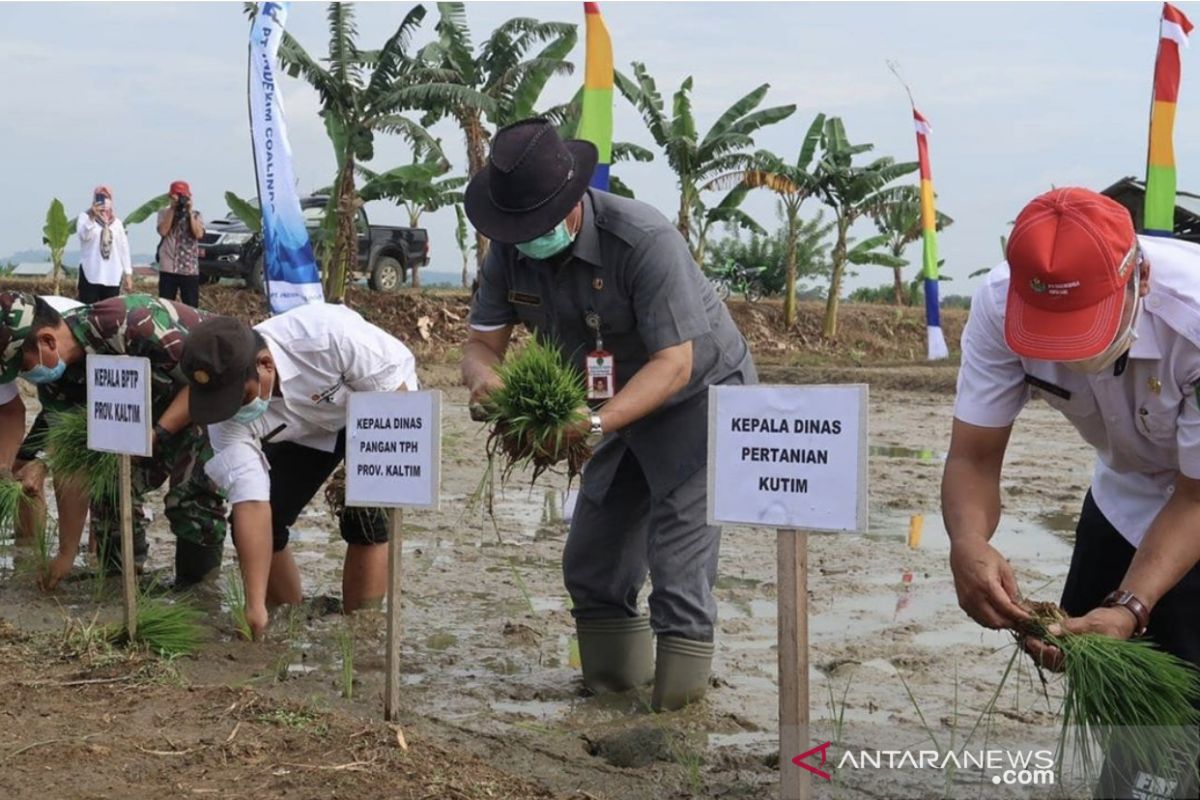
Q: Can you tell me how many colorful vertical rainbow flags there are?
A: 3